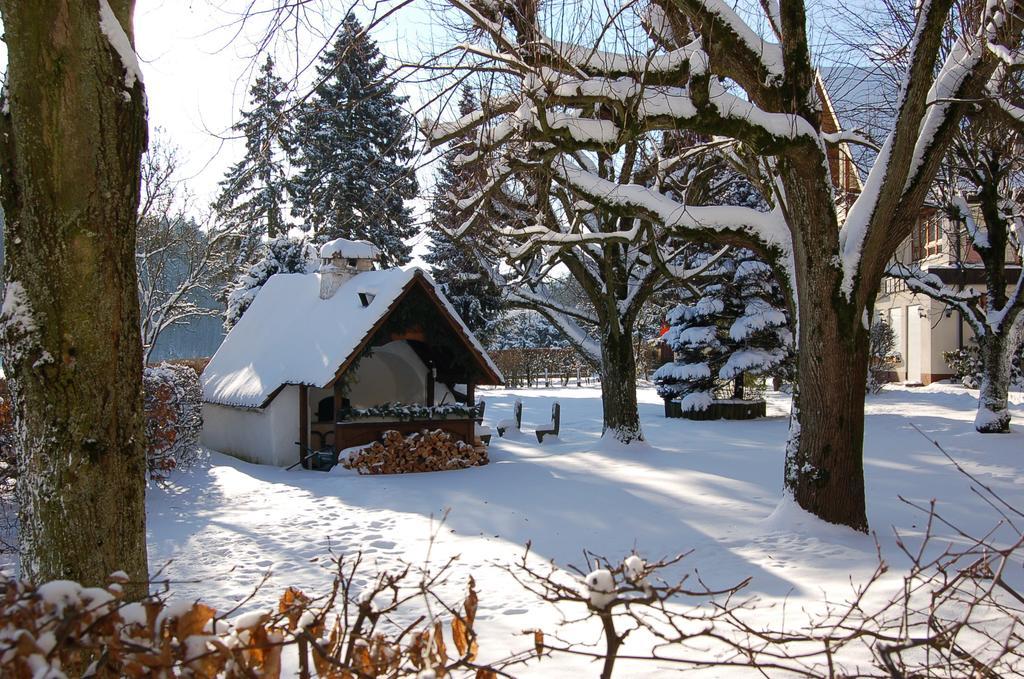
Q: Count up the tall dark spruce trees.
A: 3